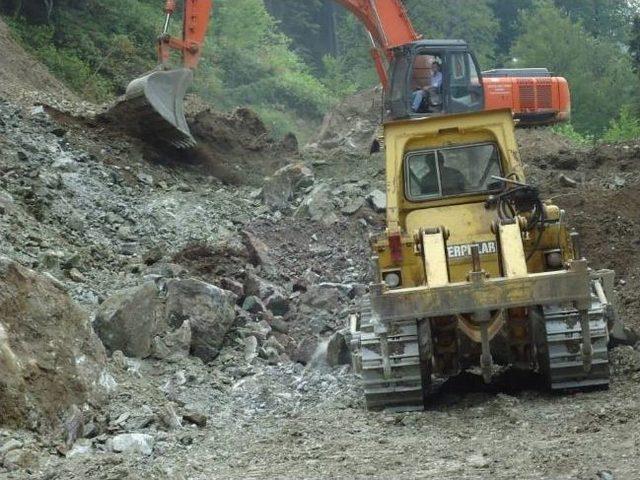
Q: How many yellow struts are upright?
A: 2